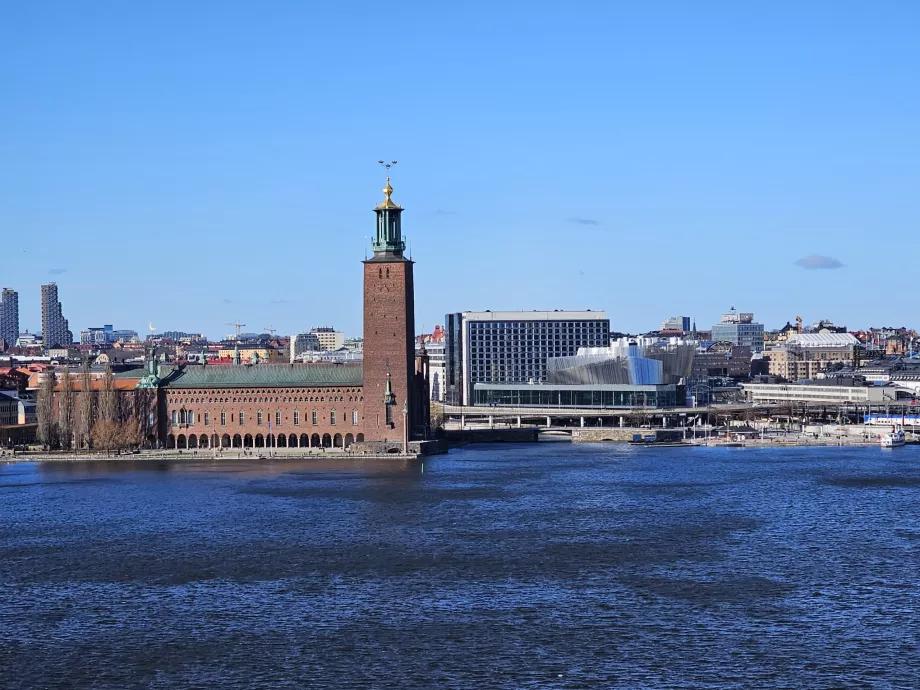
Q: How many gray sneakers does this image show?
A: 0